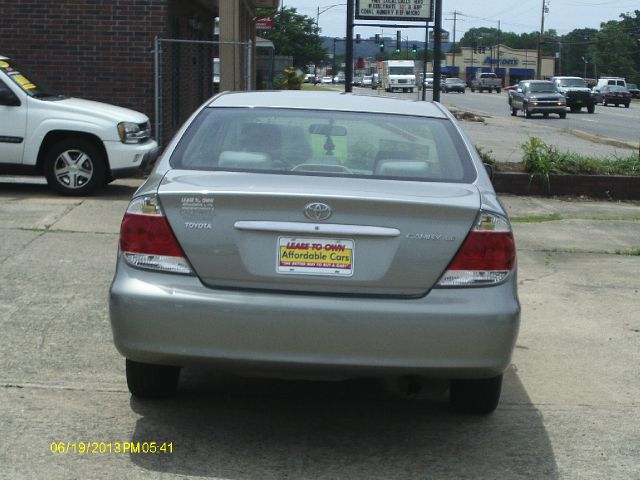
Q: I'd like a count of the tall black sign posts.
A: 2